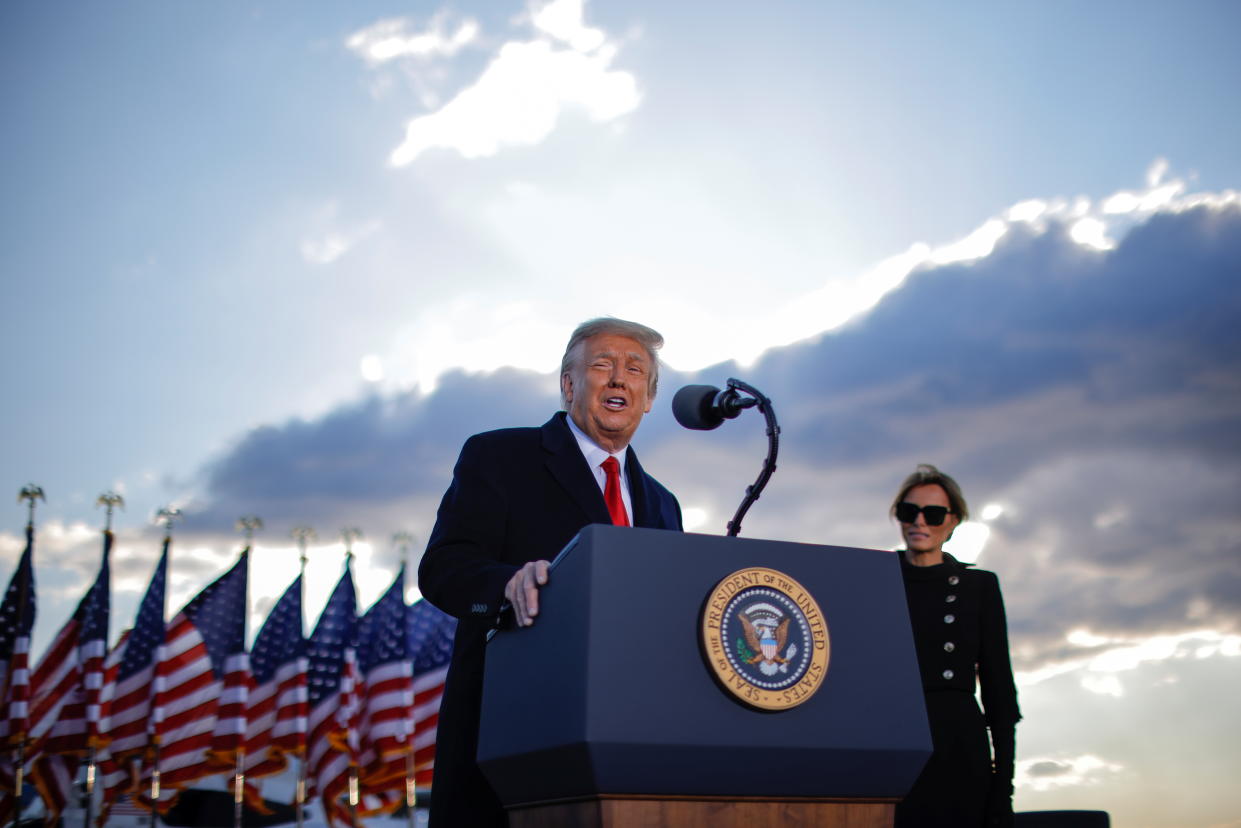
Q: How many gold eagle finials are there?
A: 7